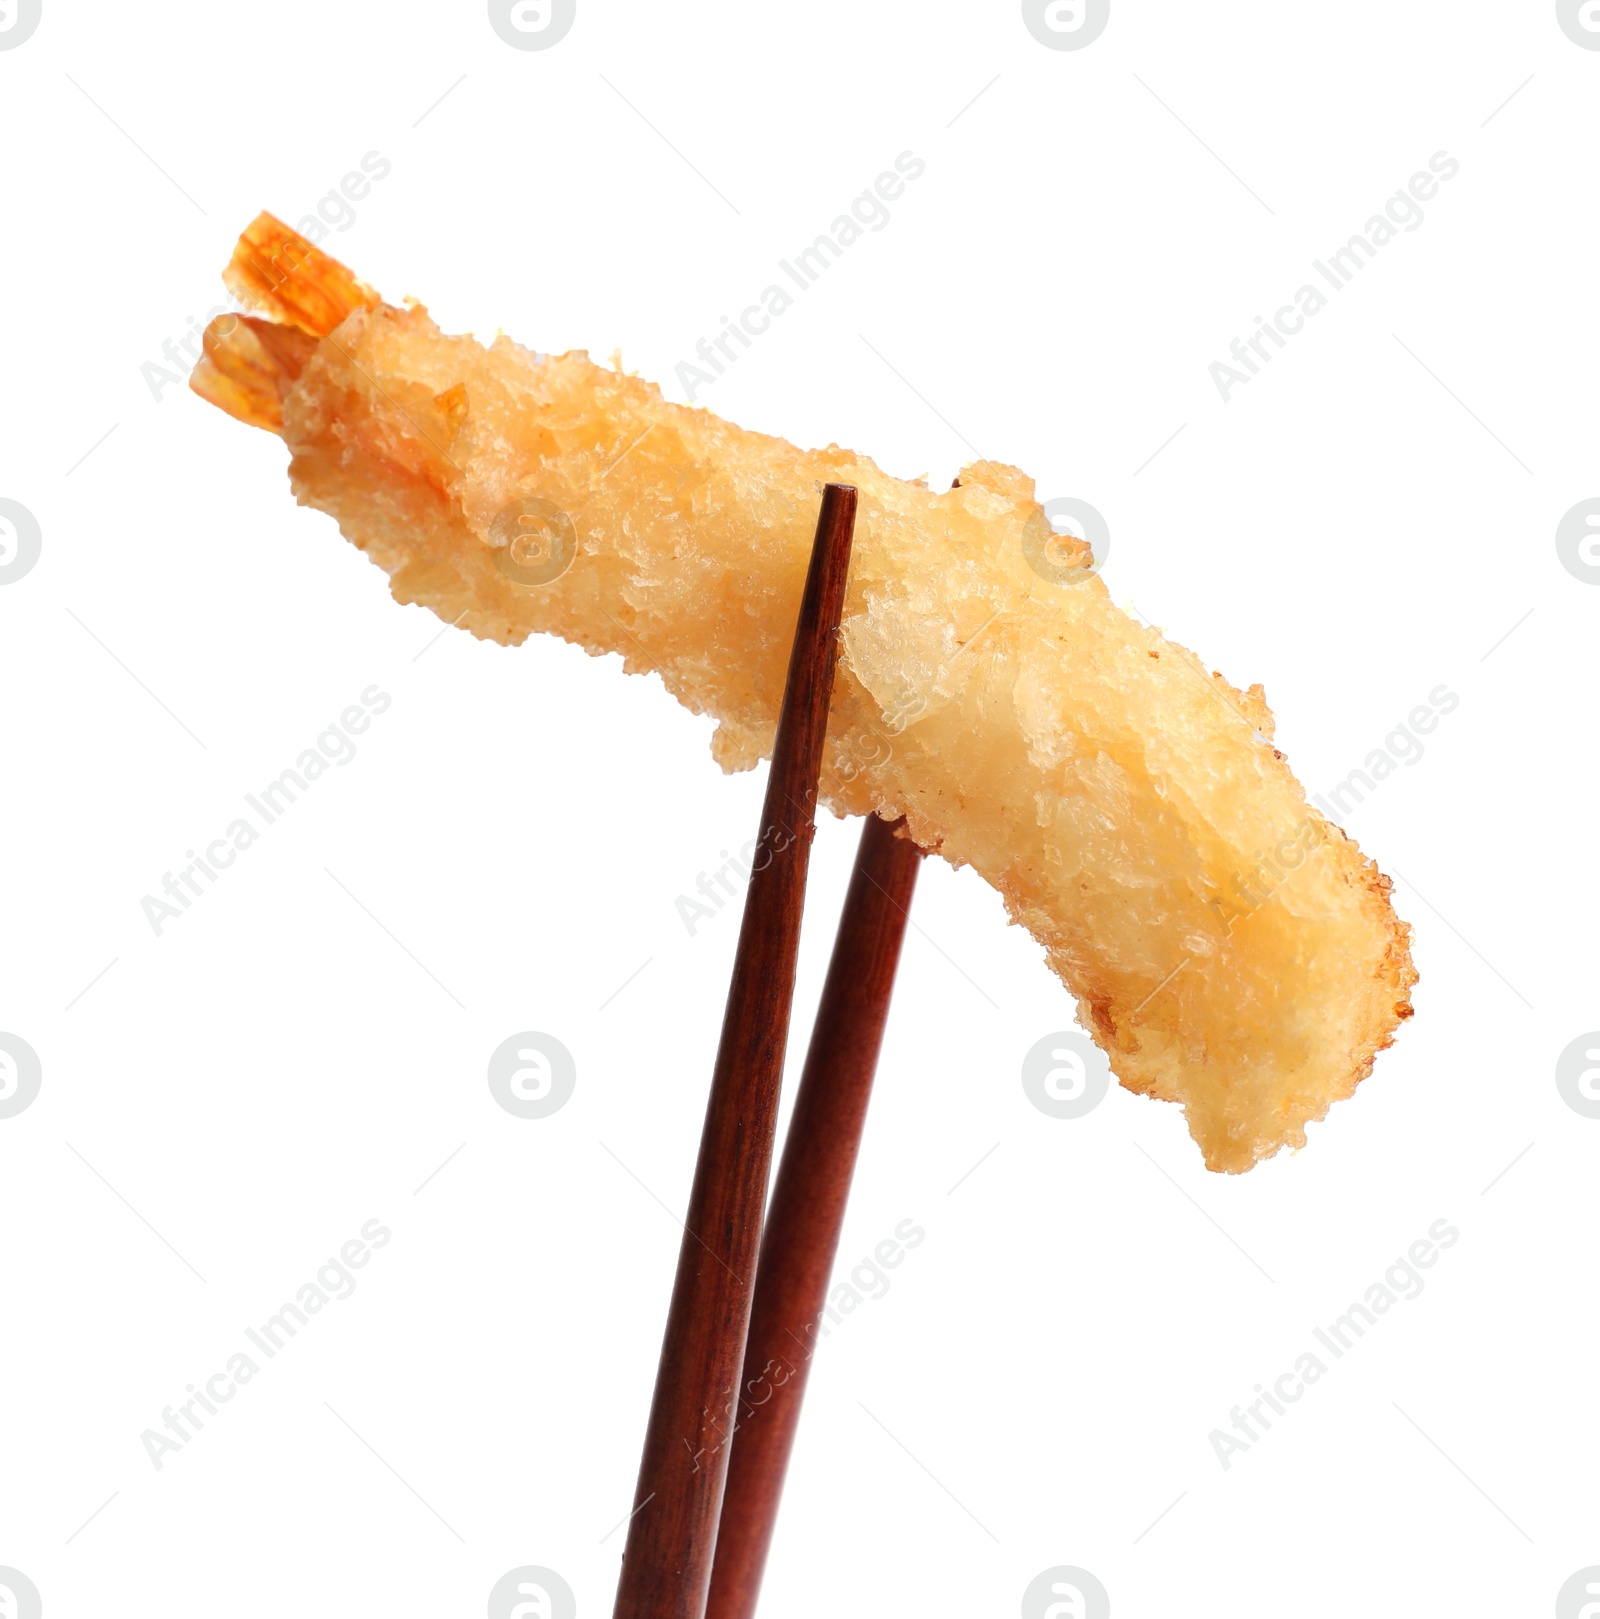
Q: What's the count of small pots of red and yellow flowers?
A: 0